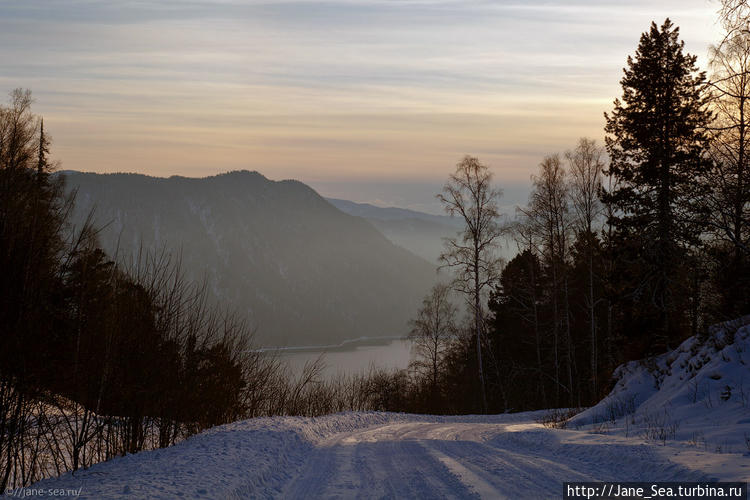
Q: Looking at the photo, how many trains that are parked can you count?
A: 0